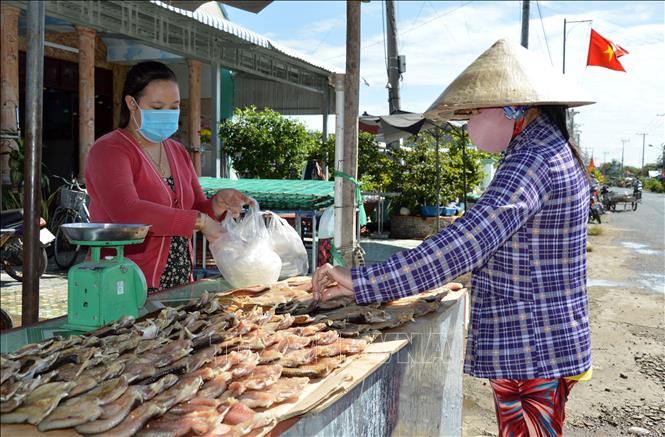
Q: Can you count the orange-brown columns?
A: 3